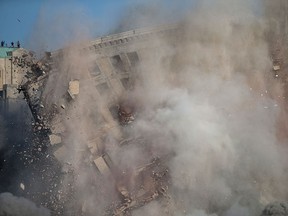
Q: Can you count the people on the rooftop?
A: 3